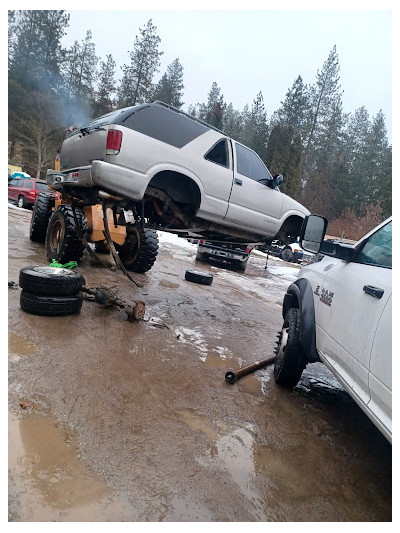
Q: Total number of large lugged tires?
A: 3